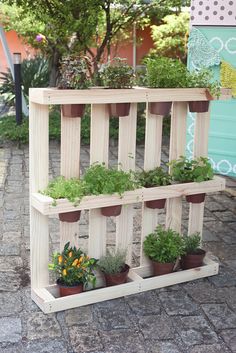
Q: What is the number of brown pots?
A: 12